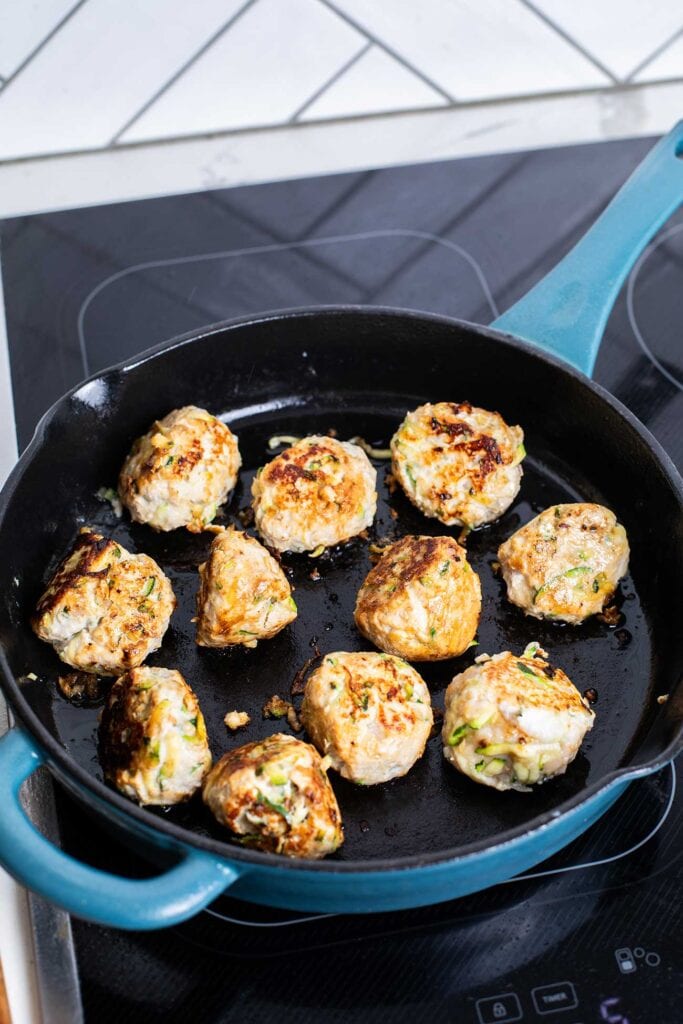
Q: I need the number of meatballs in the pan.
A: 11